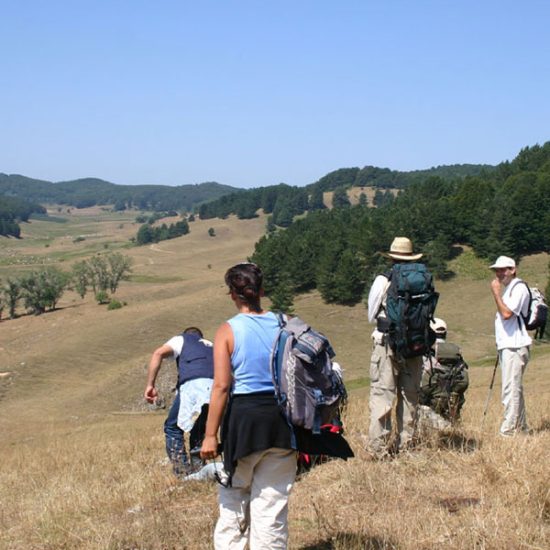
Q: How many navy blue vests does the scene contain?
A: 1